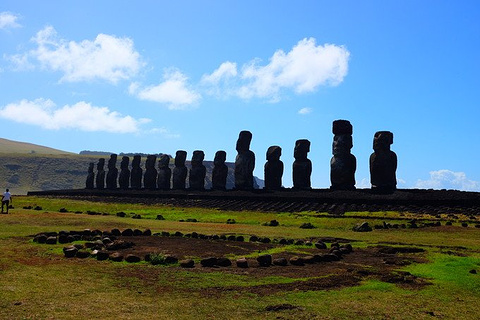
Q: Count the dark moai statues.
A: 15